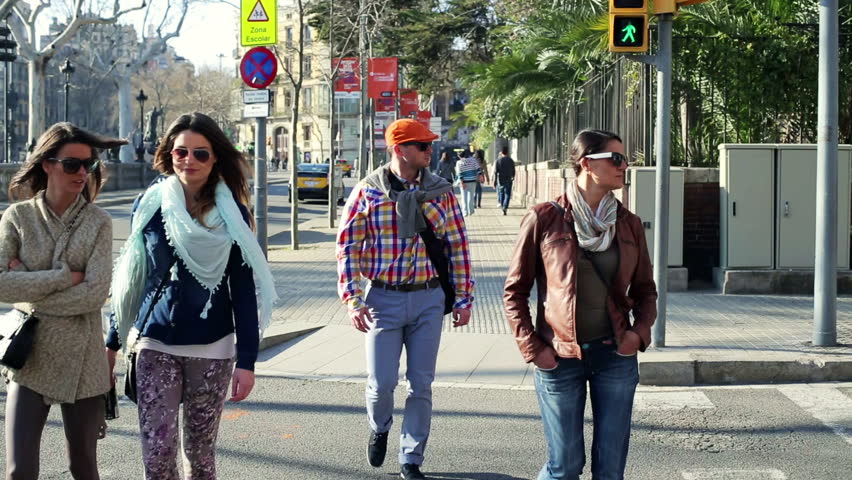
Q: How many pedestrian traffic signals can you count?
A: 1